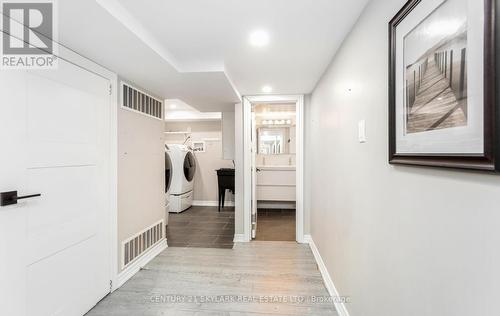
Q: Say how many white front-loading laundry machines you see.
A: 2